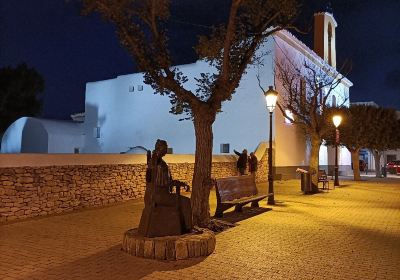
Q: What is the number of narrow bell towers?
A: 1